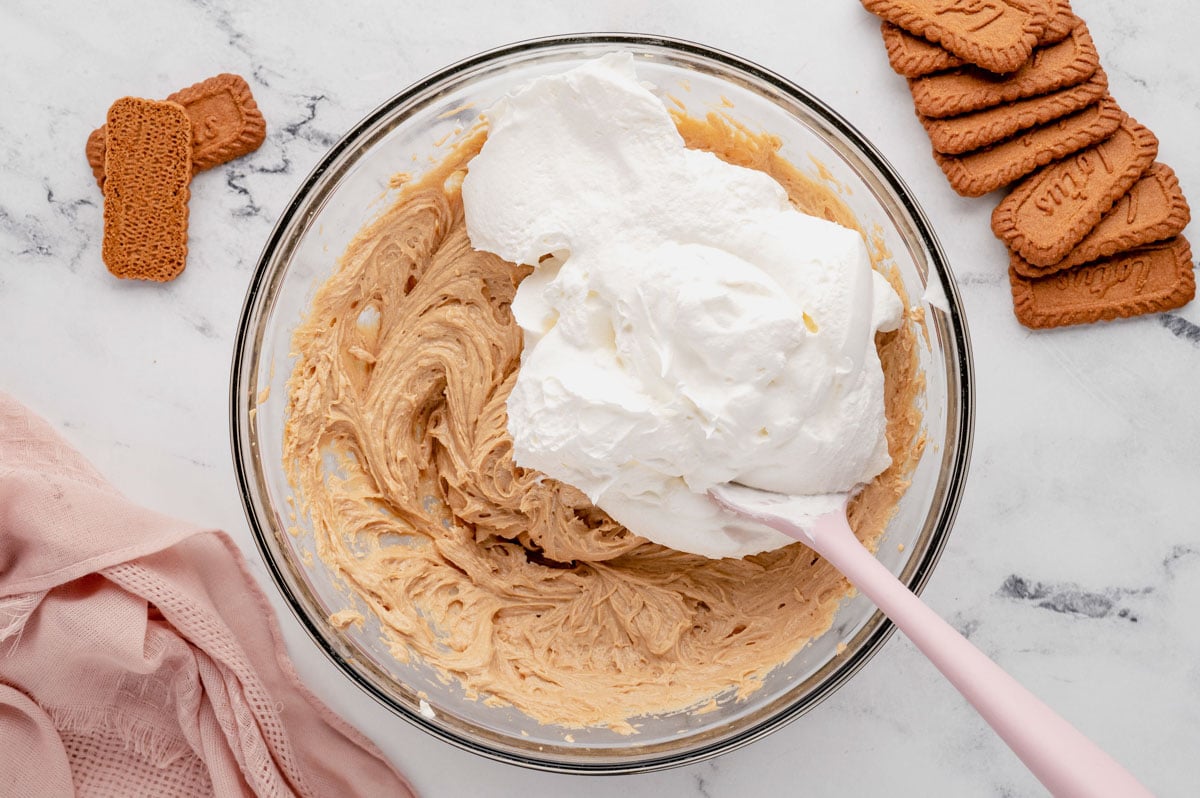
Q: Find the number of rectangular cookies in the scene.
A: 10